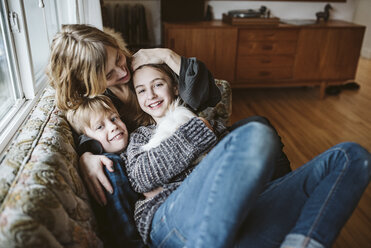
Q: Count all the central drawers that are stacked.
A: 4